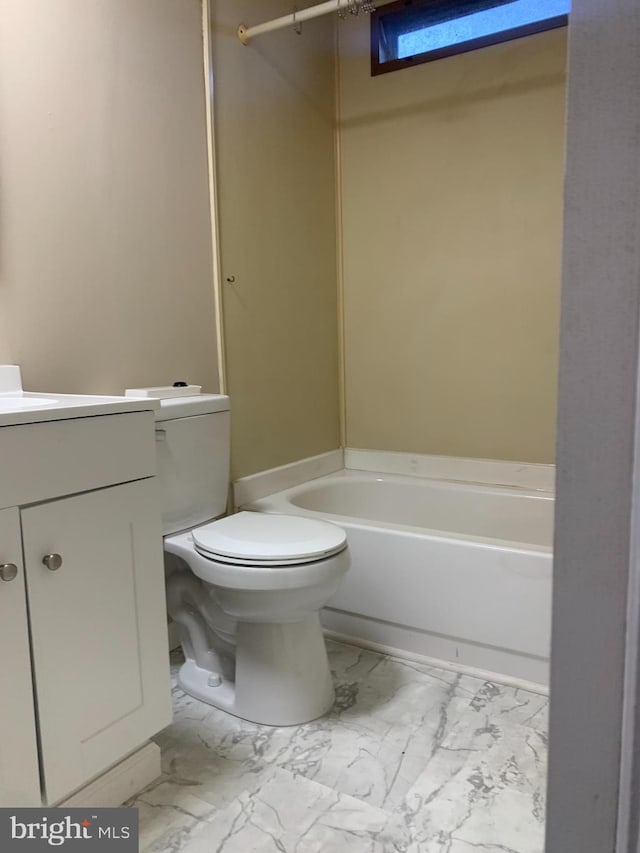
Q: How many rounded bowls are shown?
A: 1